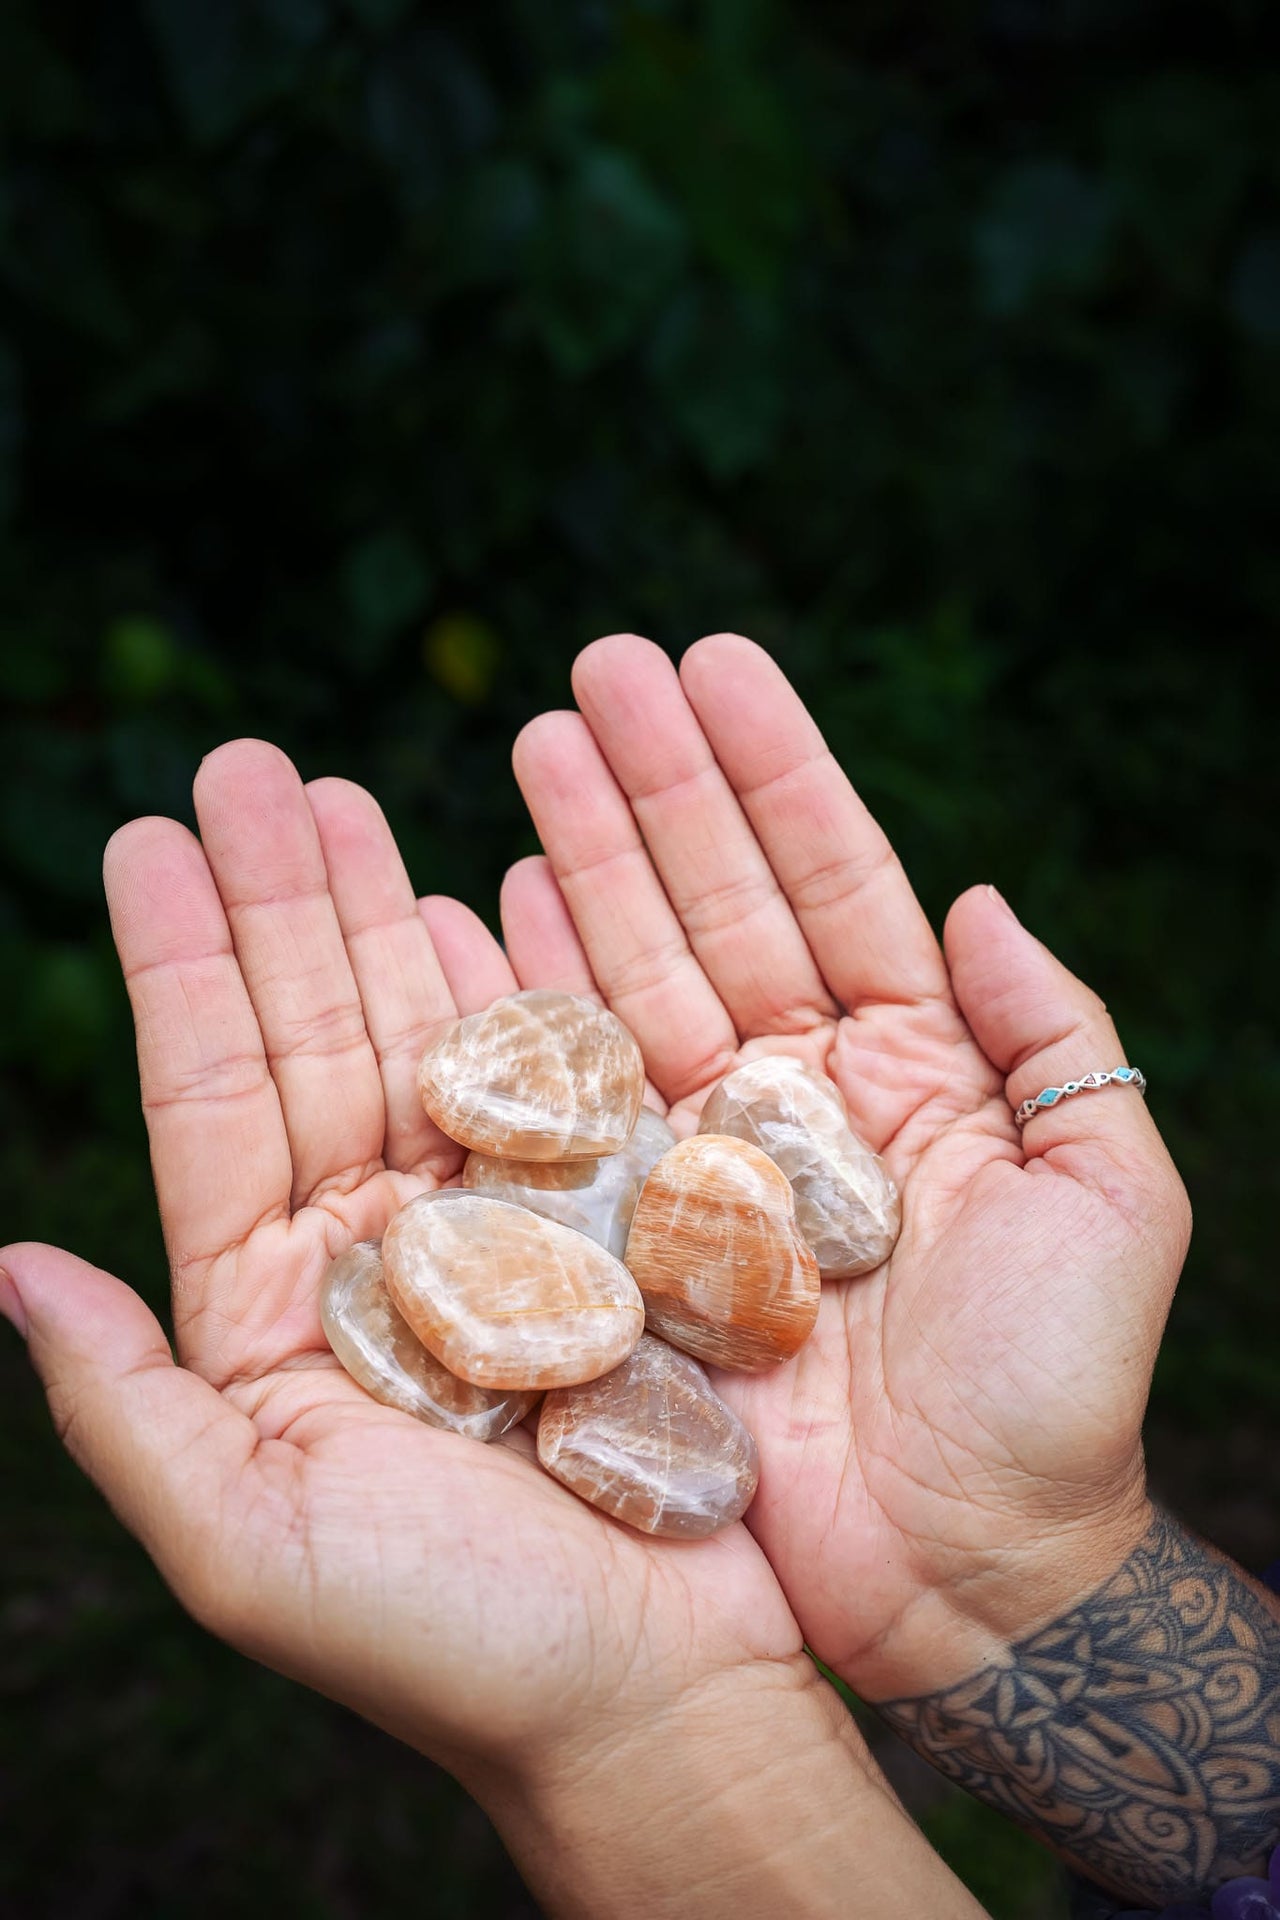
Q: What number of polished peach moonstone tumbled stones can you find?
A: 7